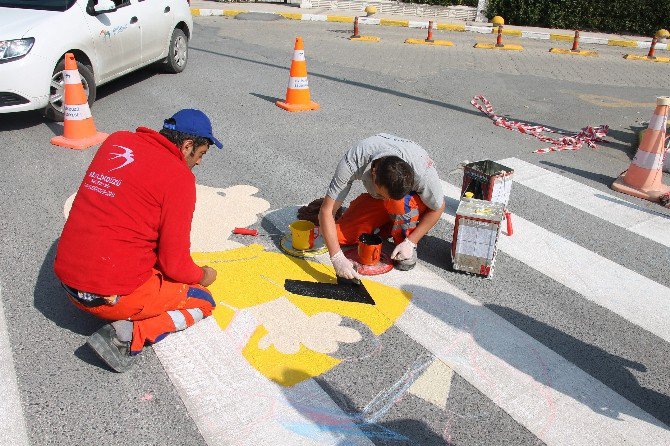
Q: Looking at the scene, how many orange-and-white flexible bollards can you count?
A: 5